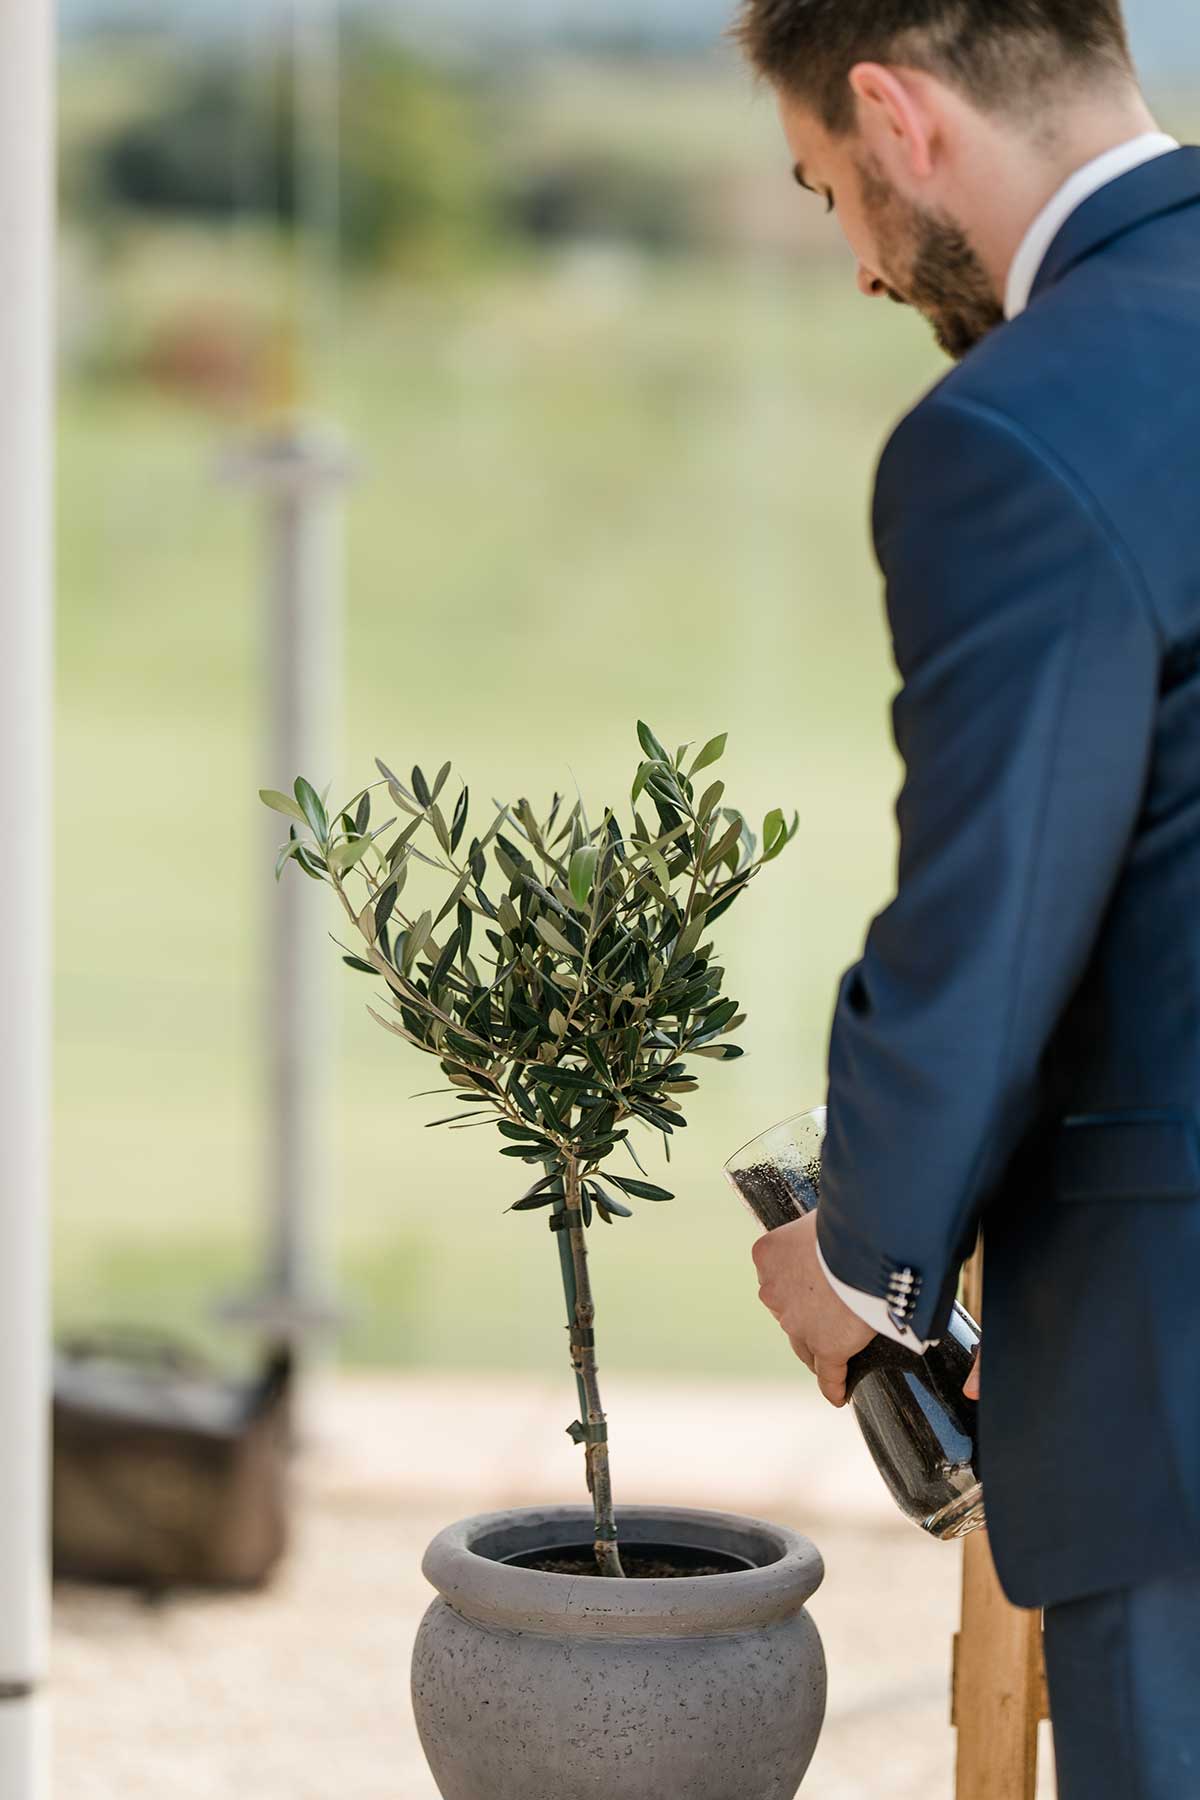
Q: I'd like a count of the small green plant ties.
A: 4